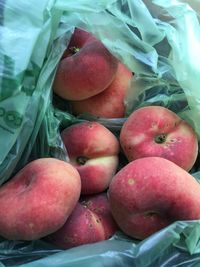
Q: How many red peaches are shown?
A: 7